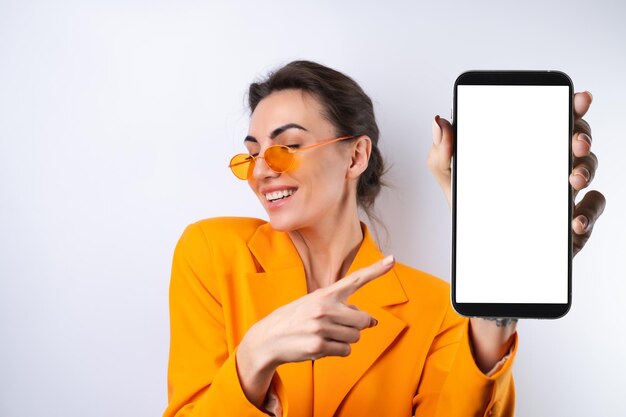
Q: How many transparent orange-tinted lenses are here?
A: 2